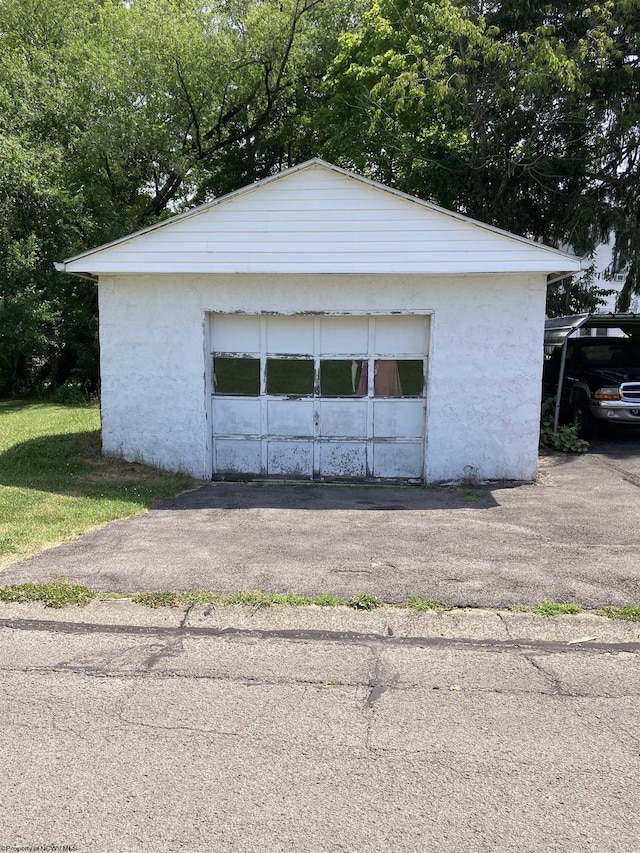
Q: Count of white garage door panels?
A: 12